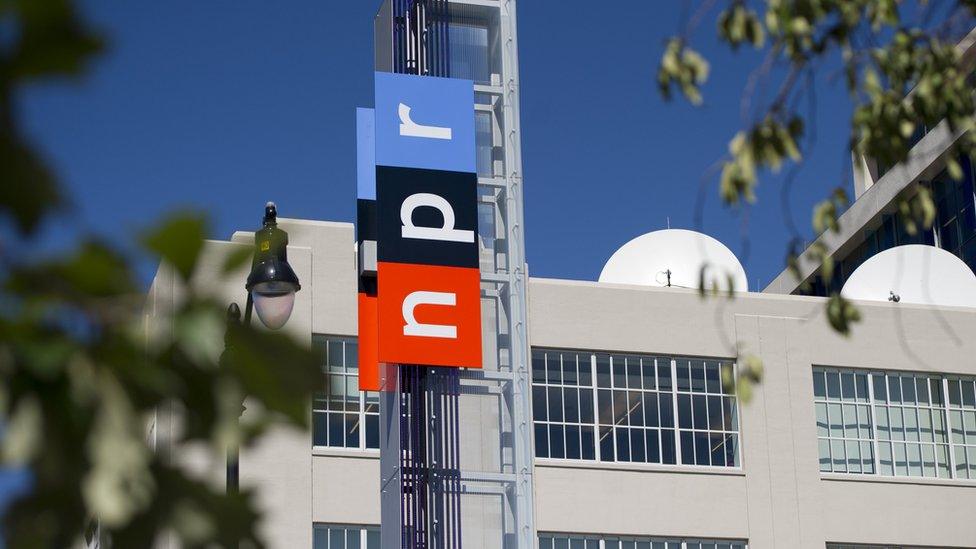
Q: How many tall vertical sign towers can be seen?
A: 1